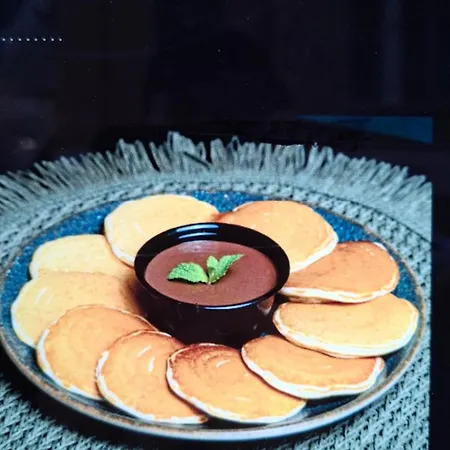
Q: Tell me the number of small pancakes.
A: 10